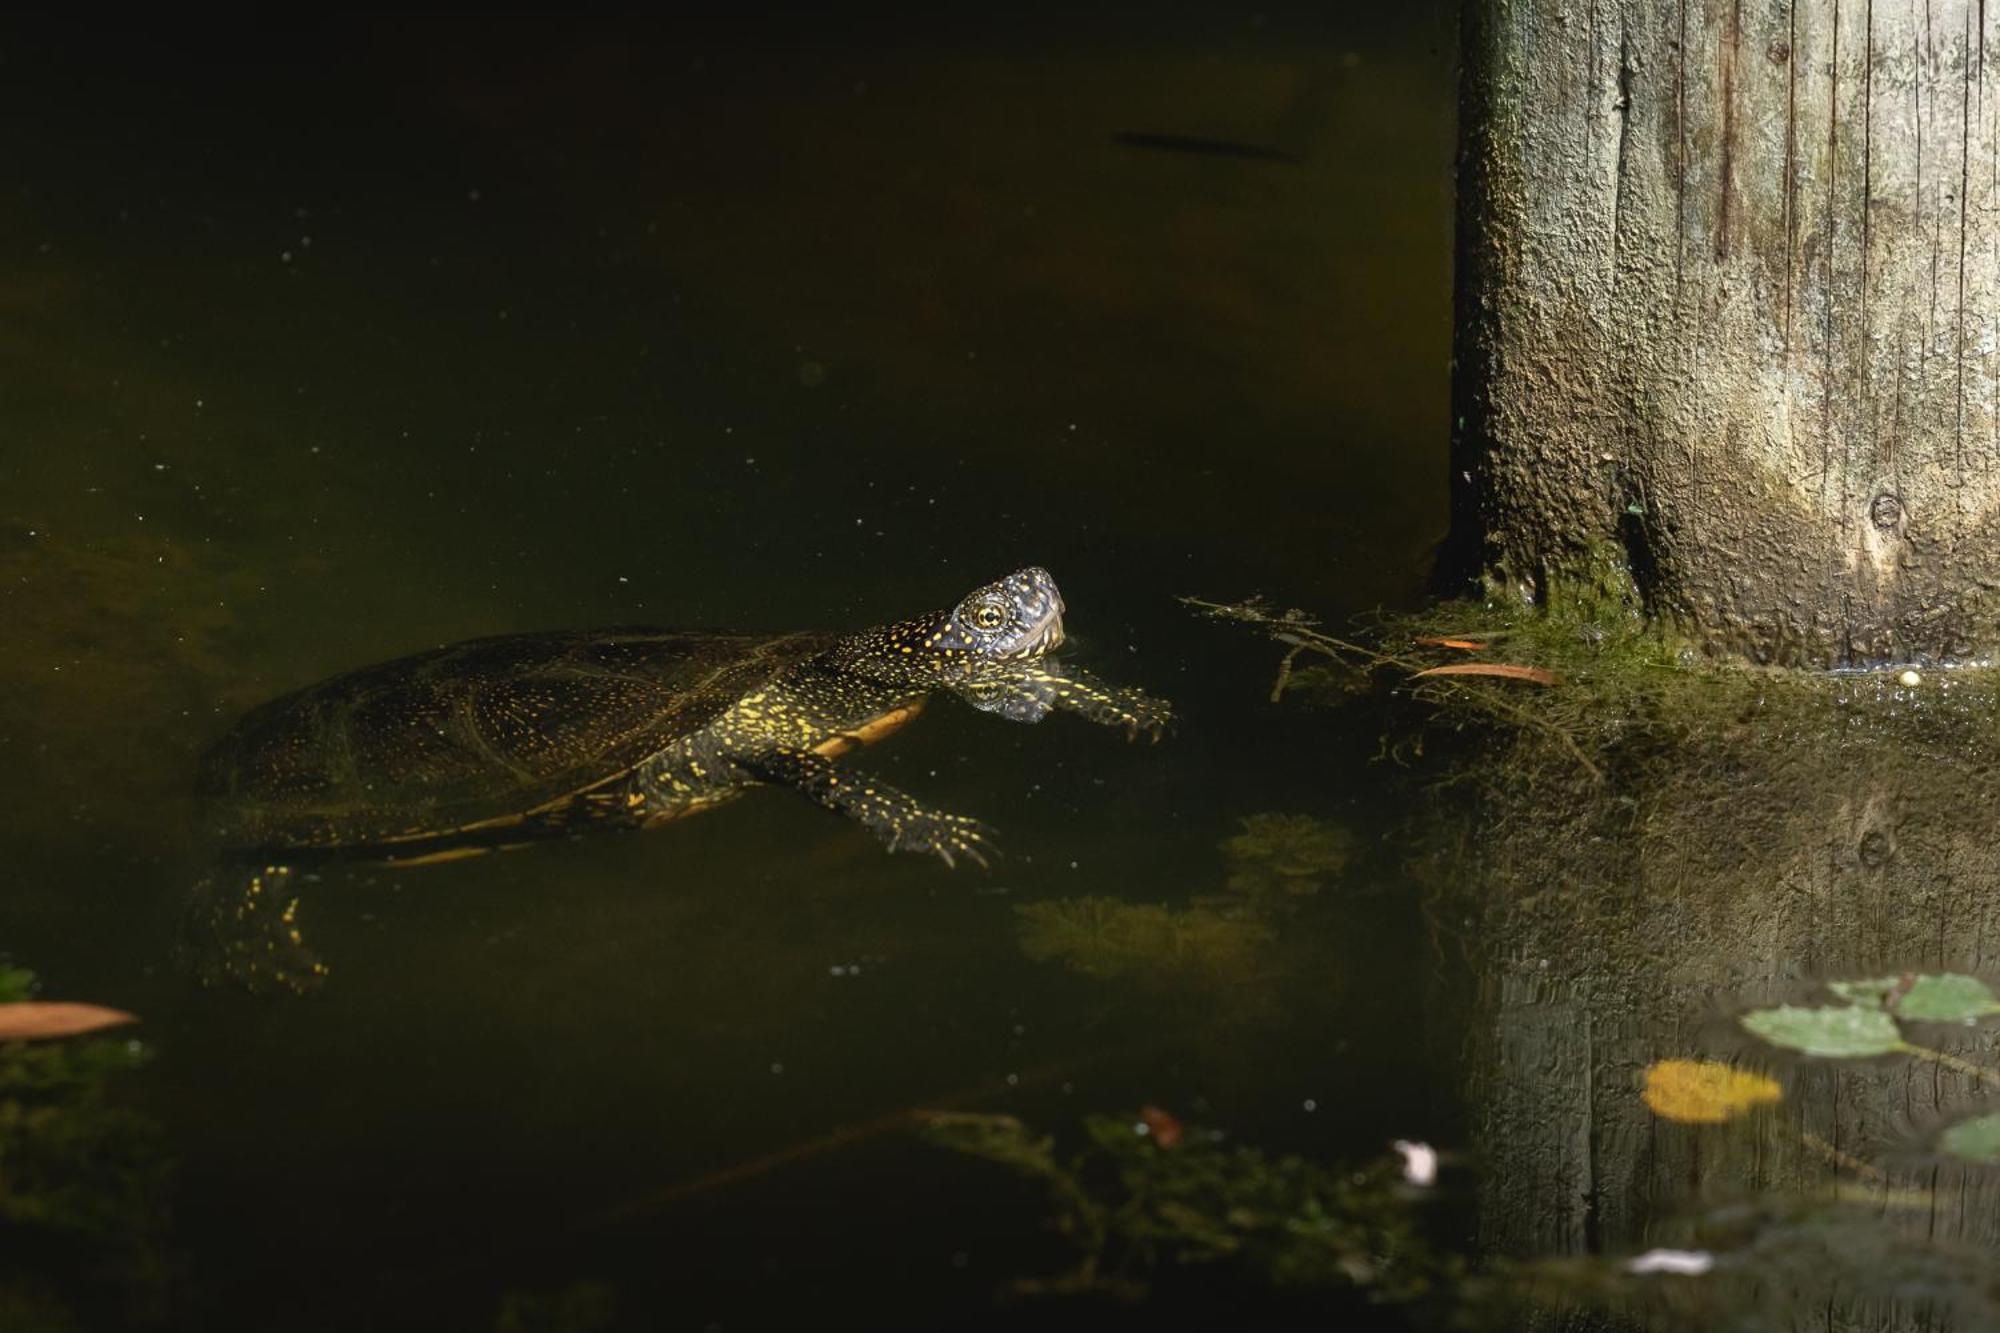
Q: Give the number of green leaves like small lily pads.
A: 4